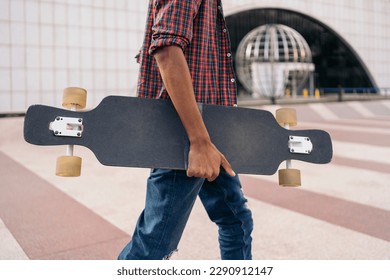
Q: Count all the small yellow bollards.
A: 3